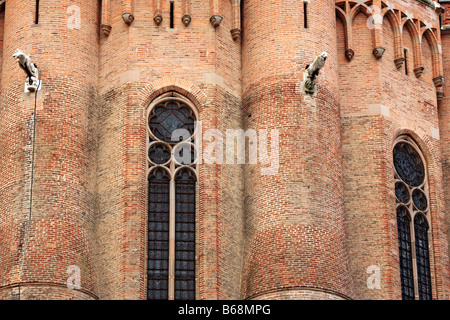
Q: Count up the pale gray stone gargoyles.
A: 2